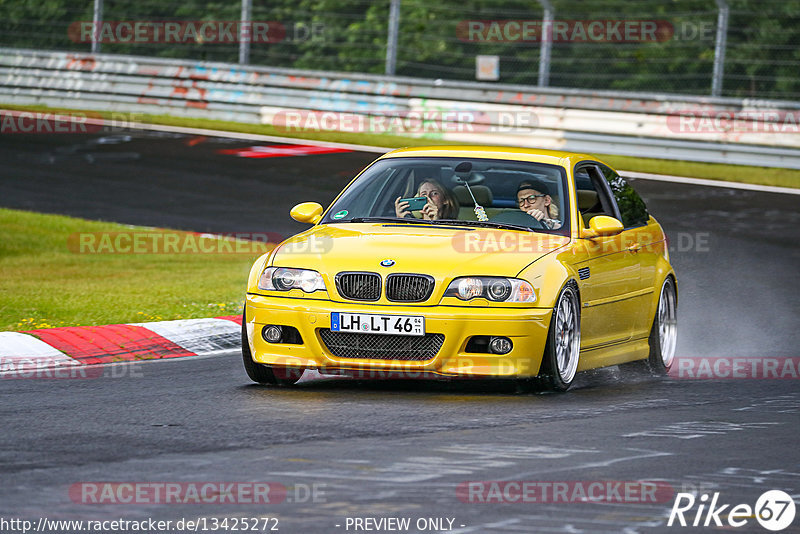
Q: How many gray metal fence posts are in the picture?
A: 5